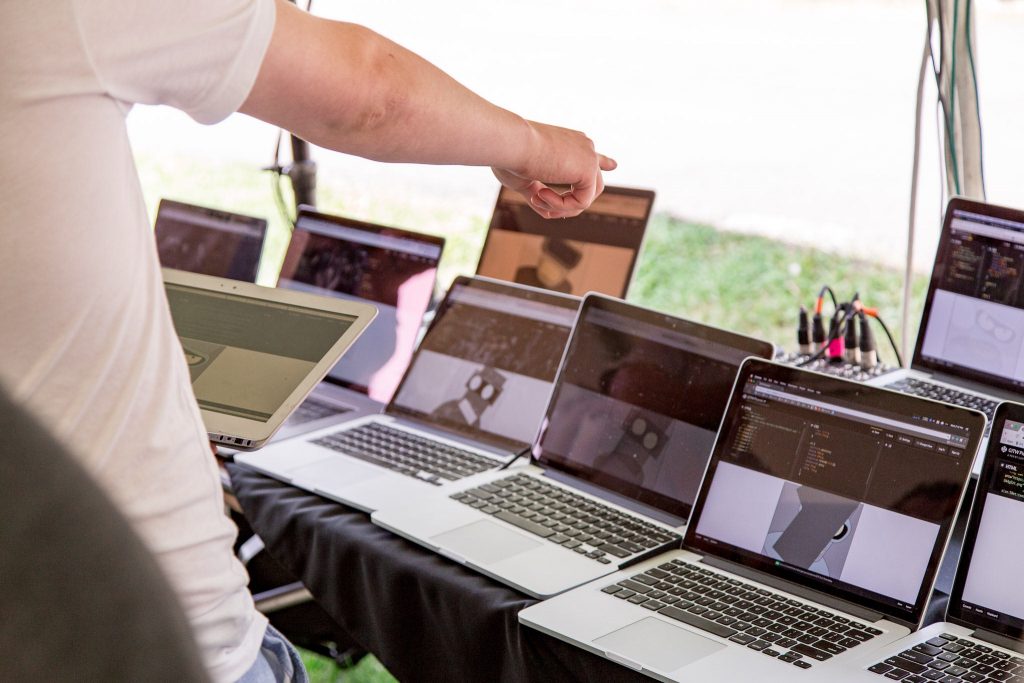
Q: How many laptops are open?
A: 9